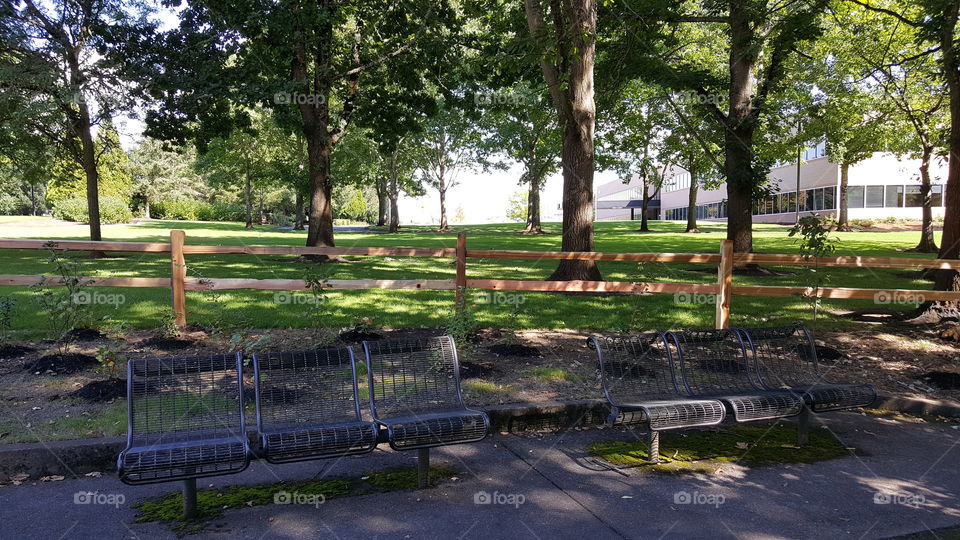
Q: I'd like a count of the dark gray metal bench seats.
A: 6